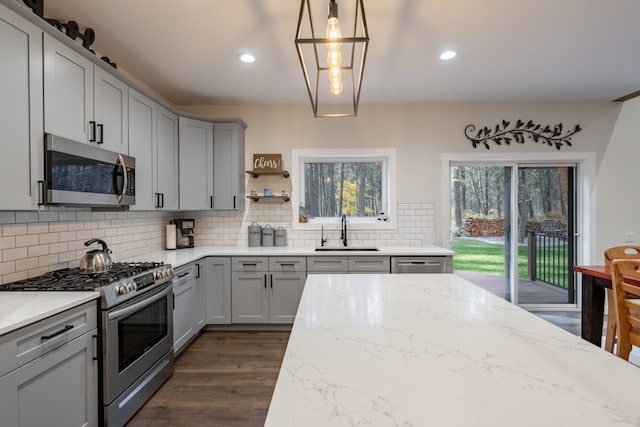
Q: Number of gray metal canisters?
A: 3